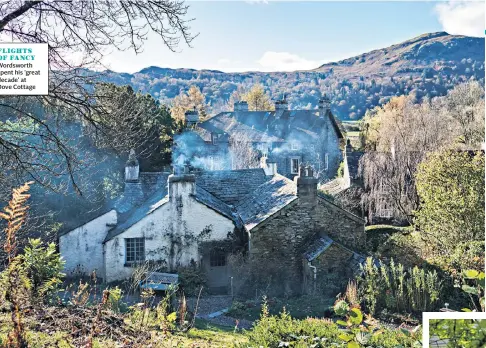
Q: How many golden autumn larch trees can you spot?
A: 2